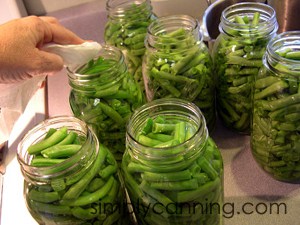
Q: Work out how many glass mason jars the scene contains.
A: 7